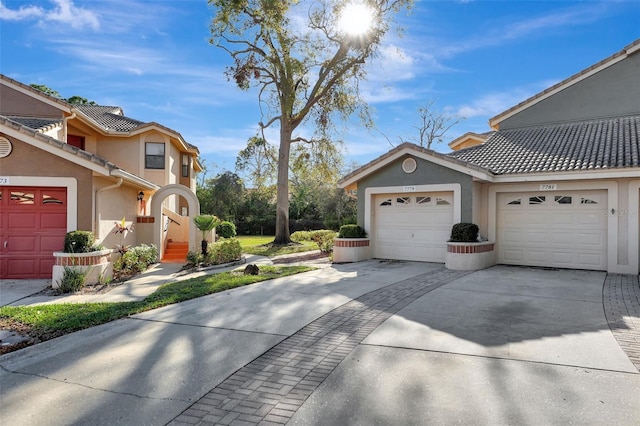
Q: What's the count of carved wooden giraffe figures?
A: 0